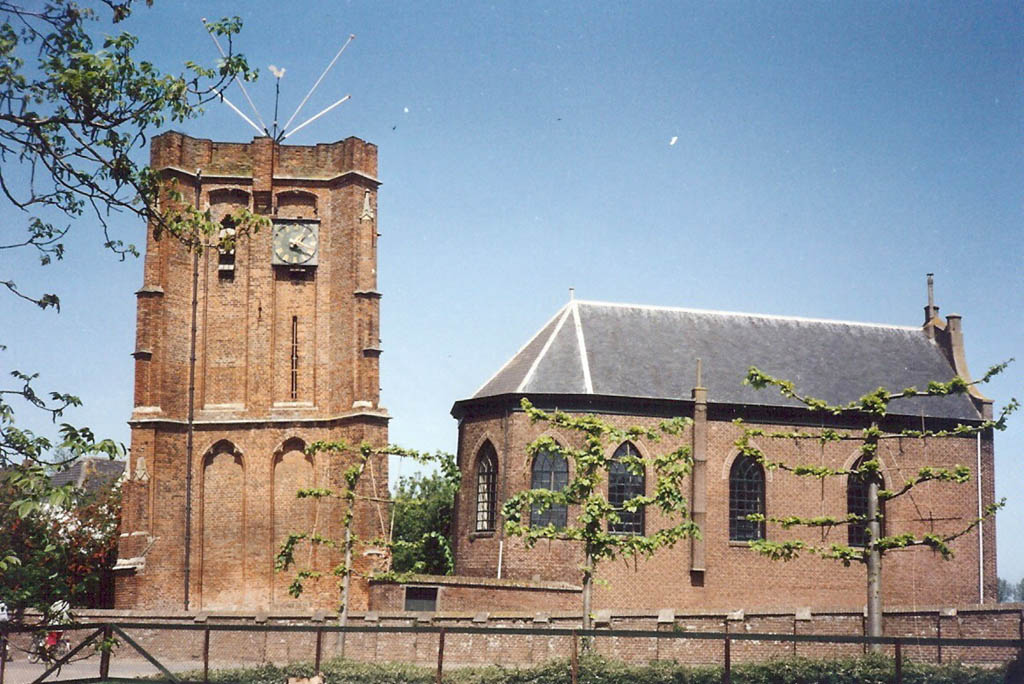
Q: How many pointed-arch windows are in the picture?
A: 5